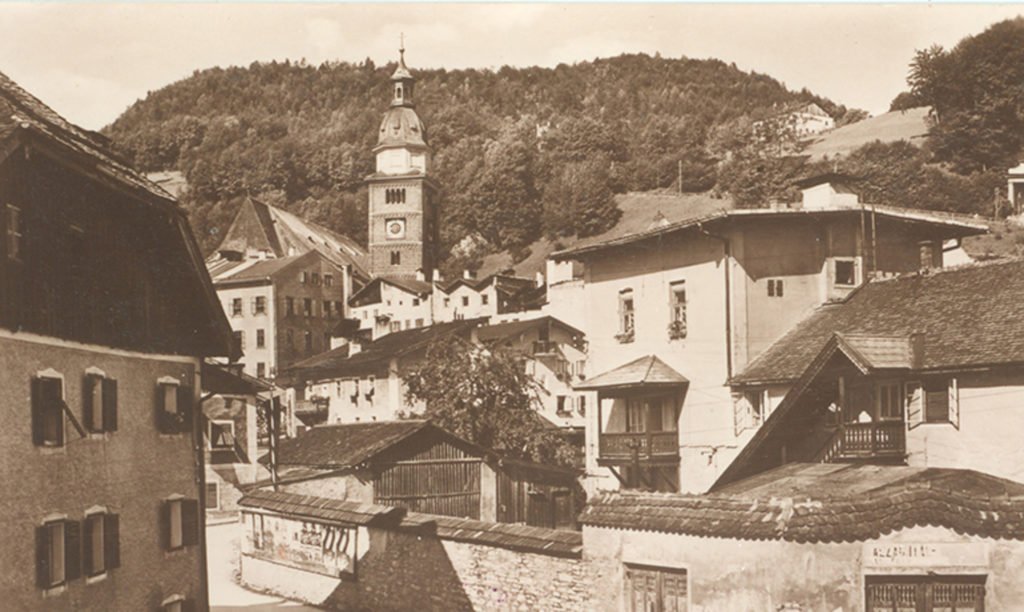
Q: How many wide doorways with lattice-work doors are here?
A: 1